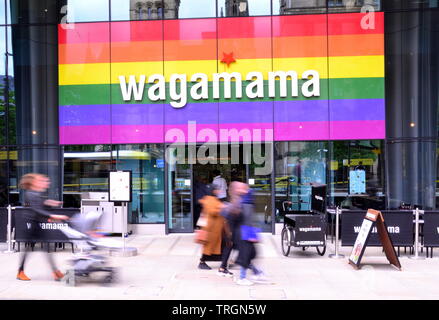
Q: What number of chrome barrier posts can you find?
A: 3